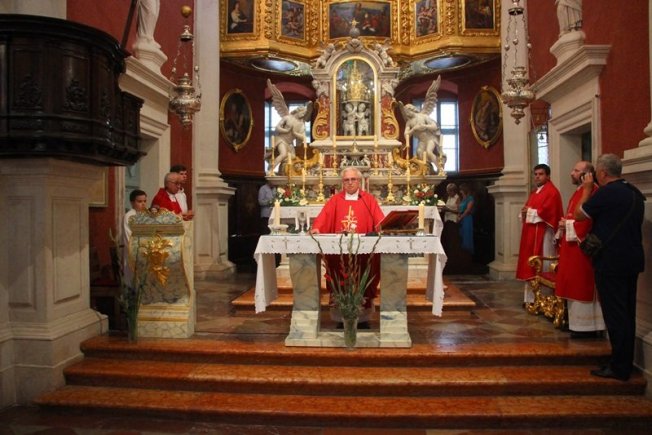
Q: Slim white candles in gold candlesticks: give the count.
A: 12